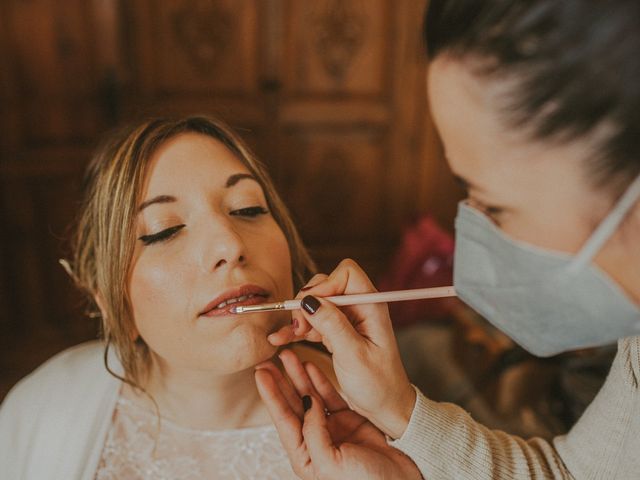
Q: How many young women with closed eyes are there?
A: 1